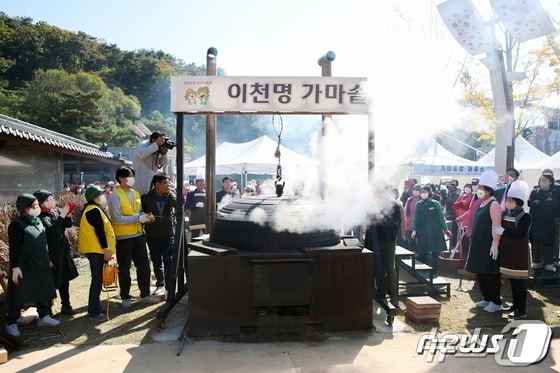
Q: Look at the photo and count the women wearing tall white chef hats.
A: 2